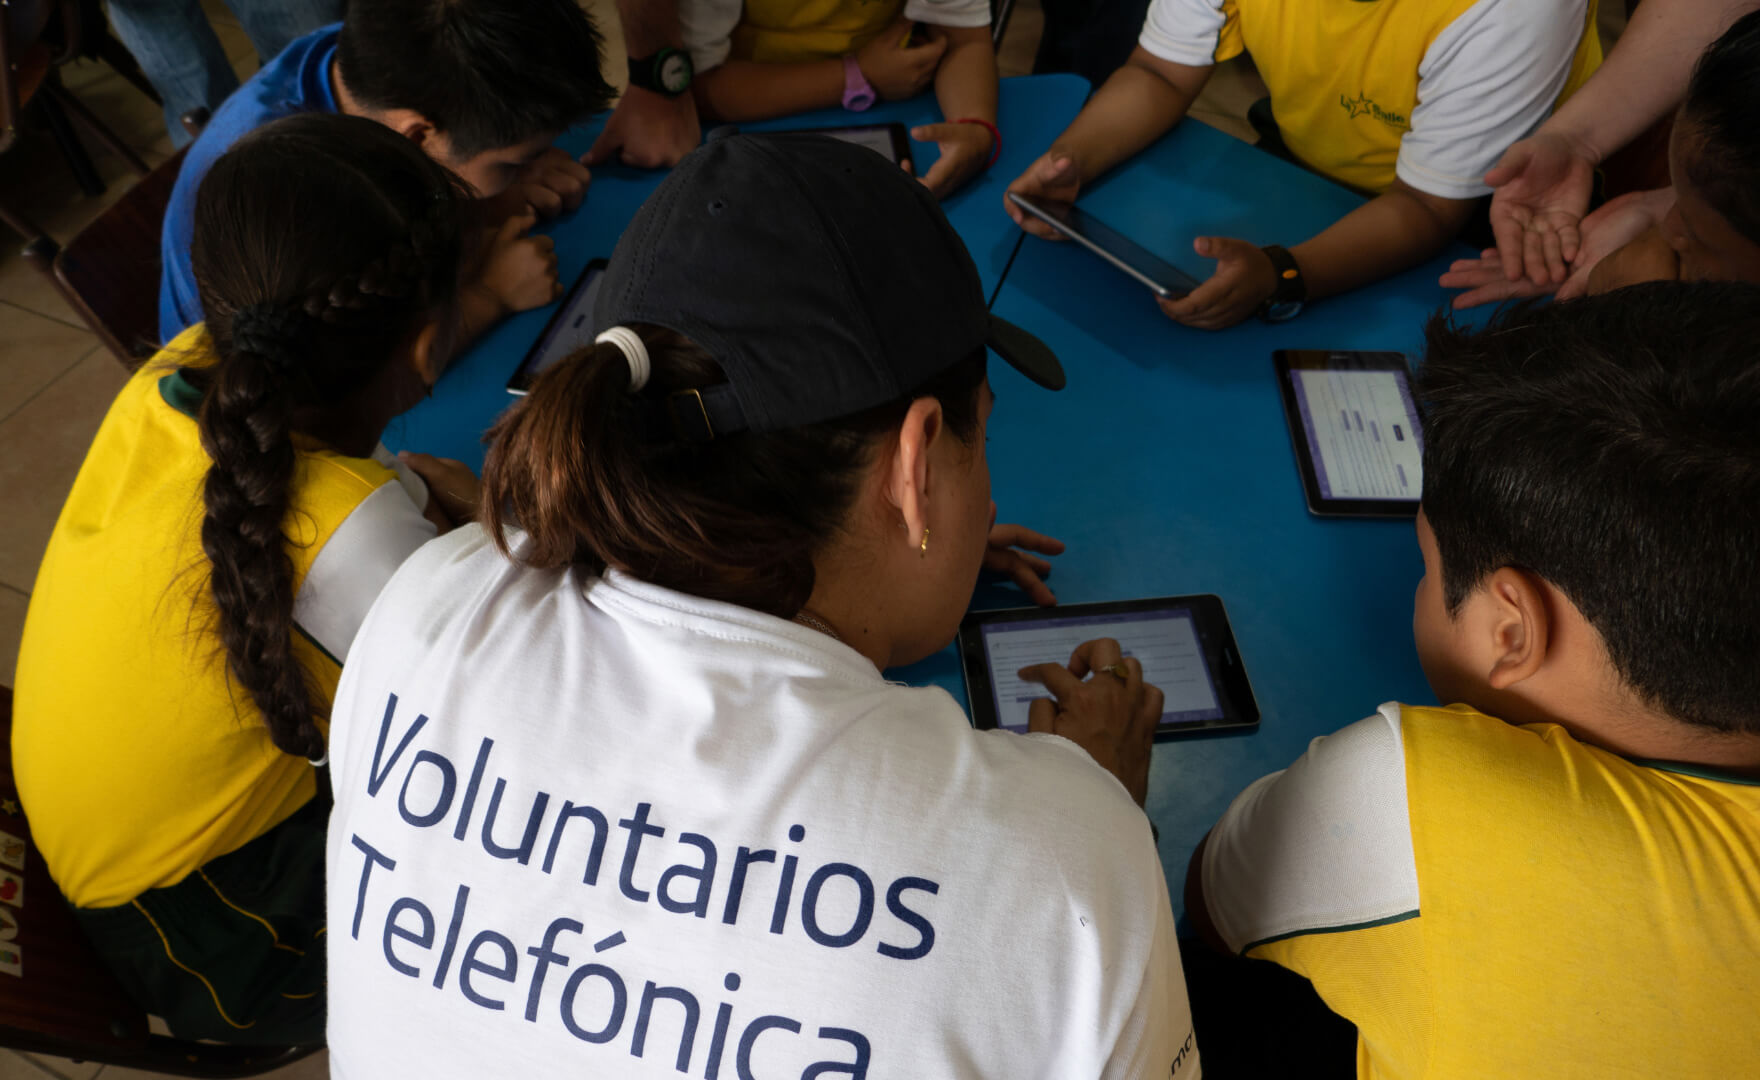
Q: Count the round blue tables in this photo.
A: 1